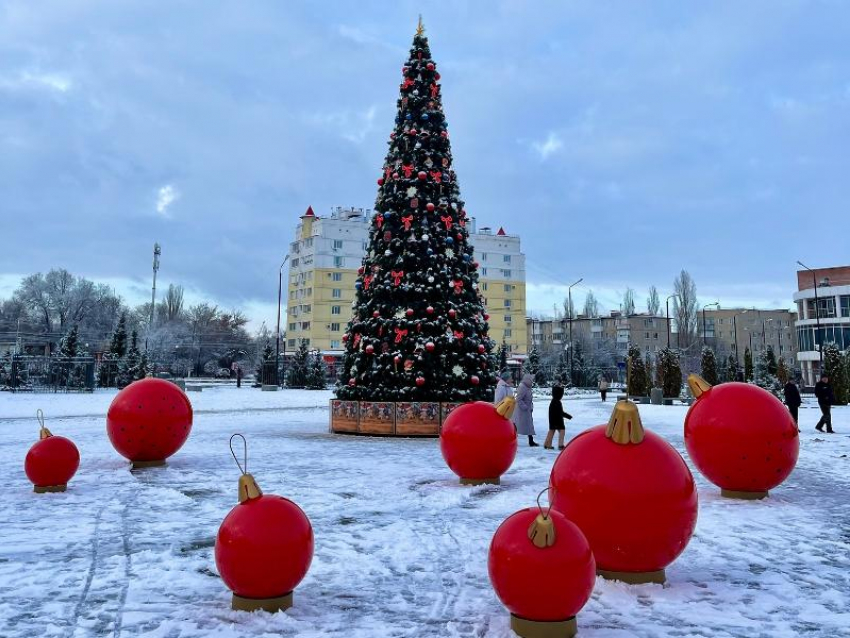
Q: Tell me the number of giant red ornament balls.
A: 7